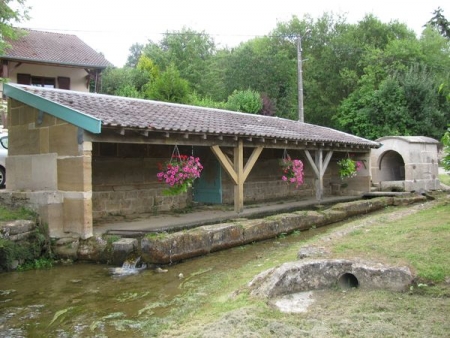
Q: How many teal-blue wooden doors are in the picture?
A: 1